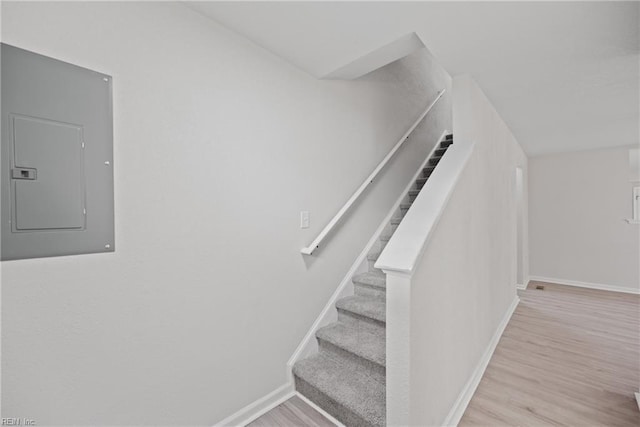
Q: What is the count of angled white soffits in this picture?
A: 1